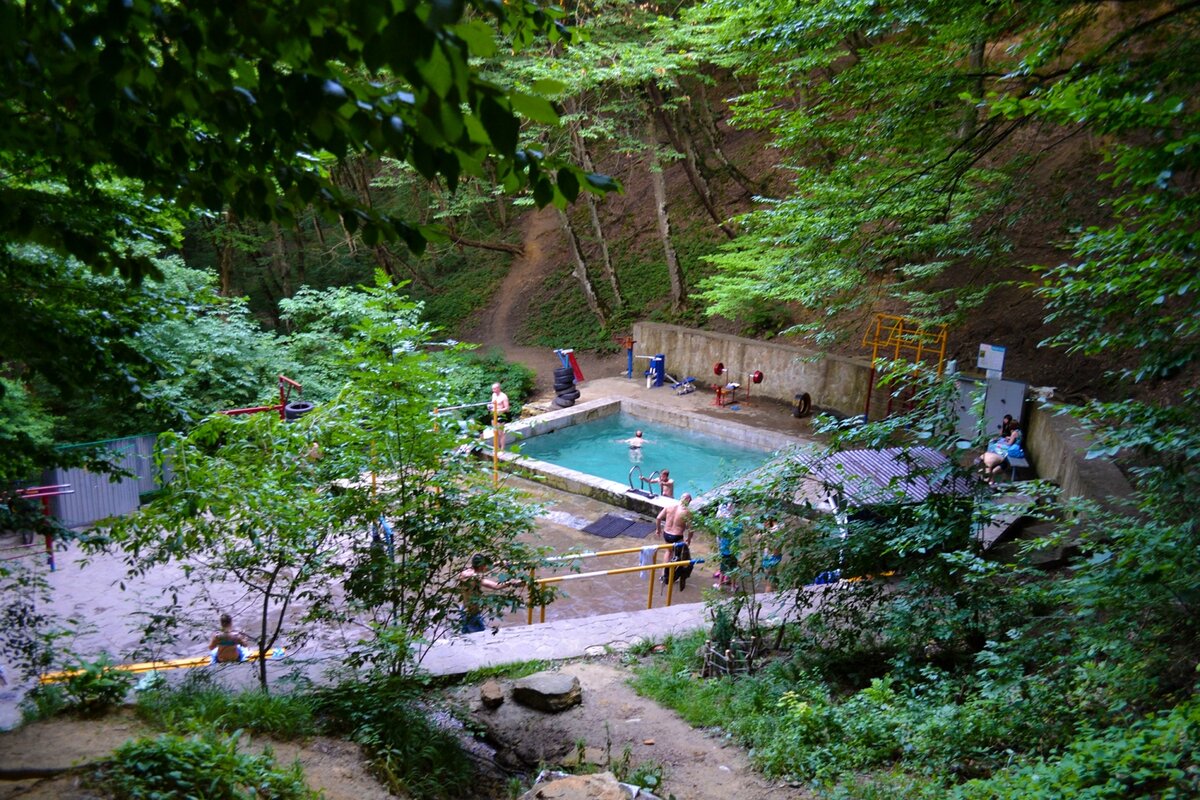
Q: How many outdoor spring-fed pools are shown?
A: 1